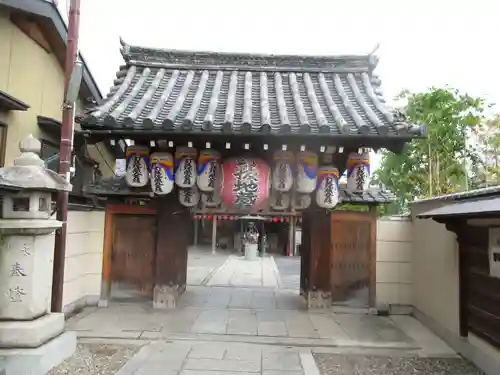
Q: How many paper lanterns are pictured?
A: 13